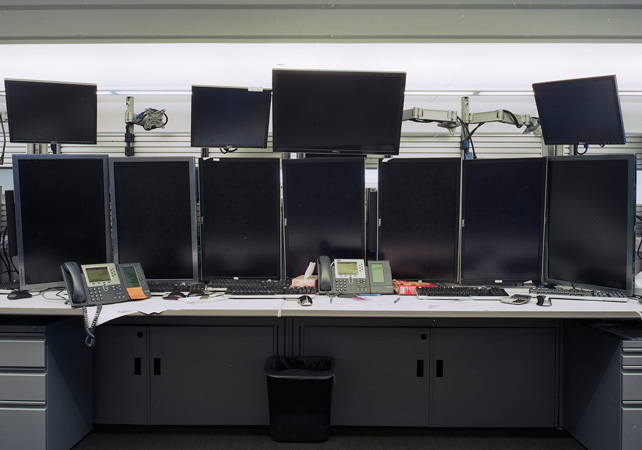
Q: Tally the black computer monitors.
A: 11